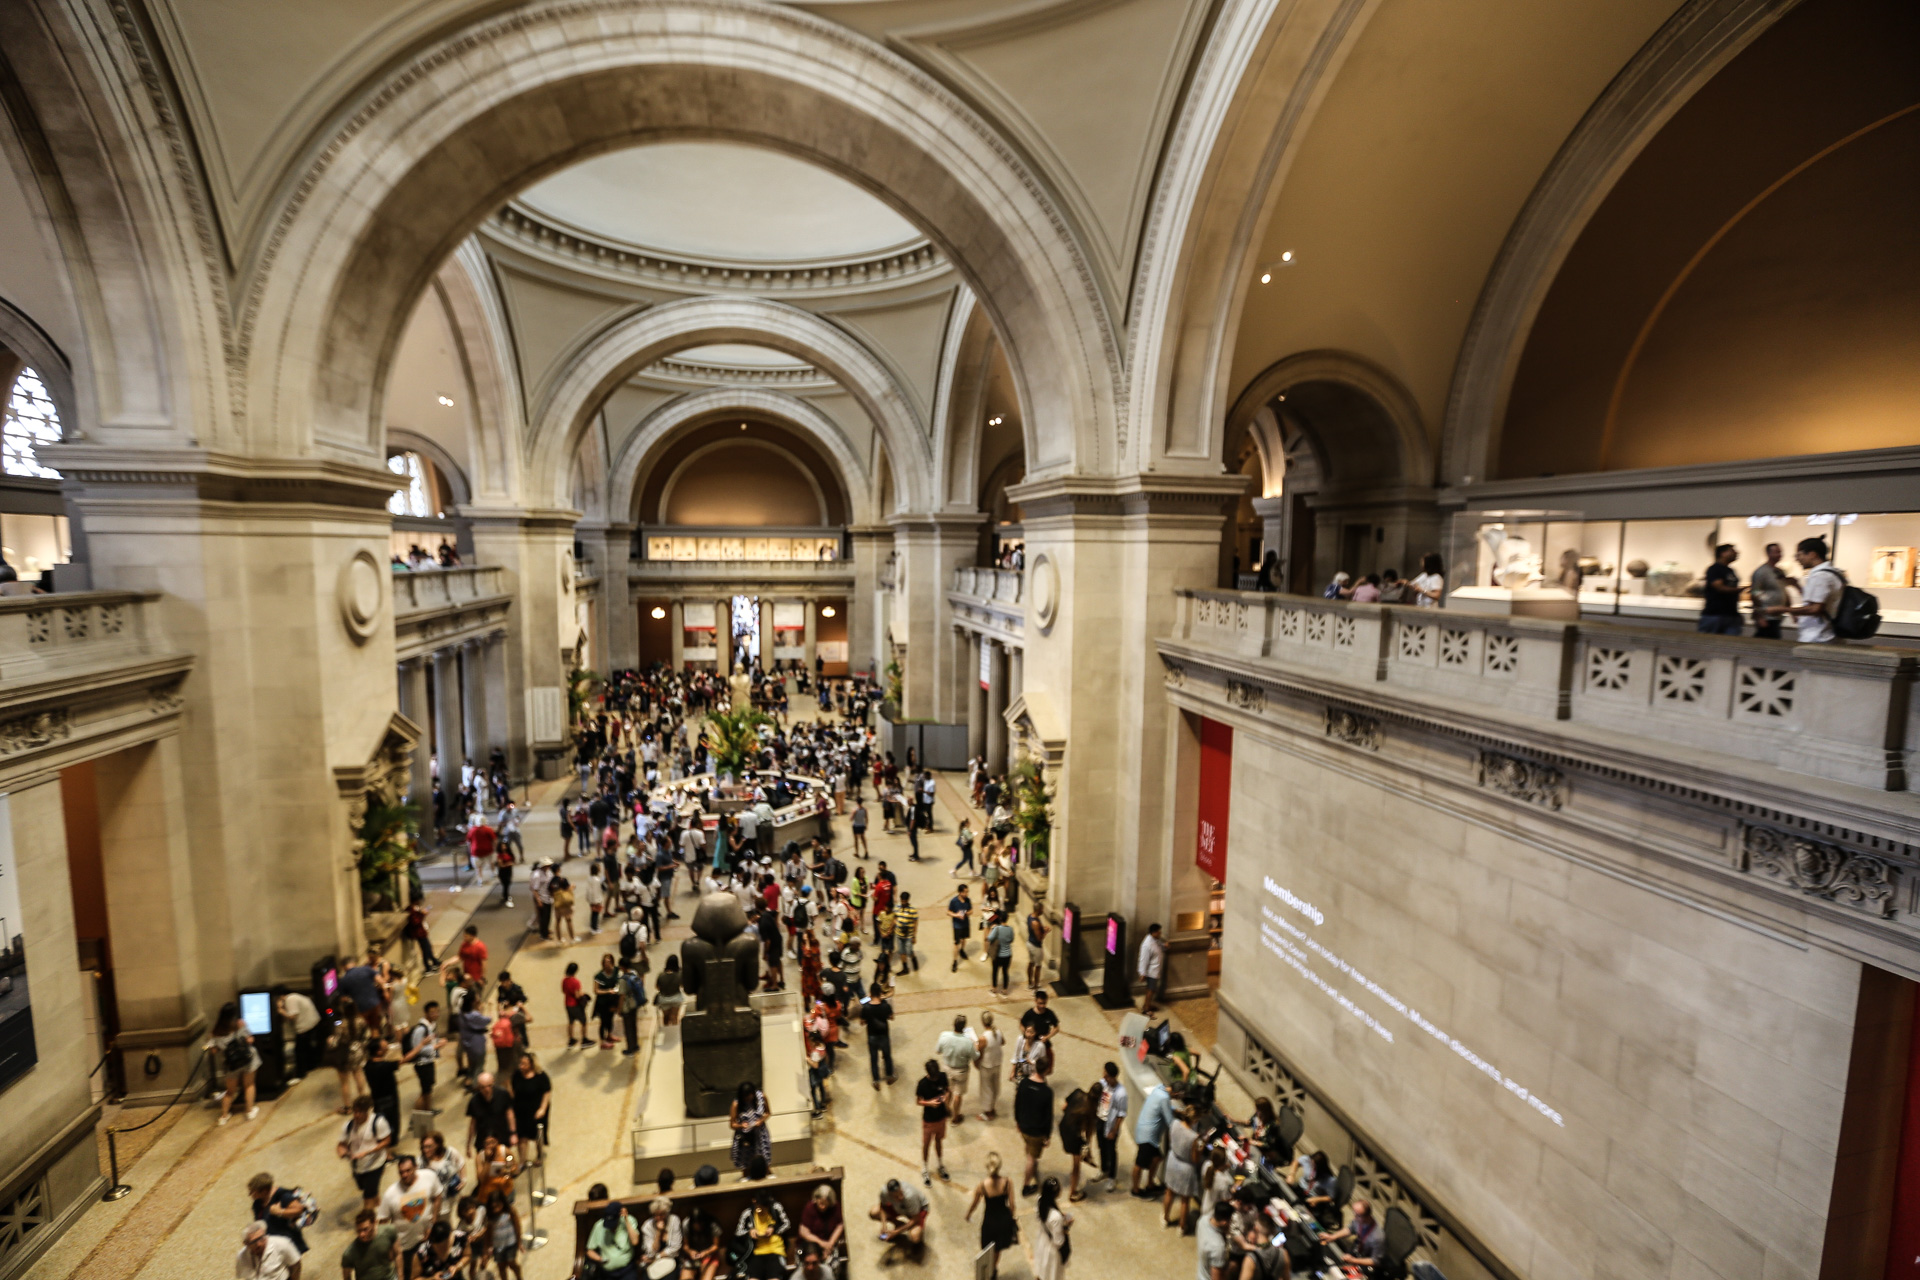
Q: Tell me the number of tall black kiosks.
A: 4